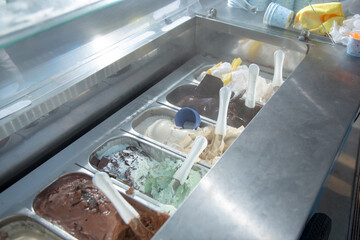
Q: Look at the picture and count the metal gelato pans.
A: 6